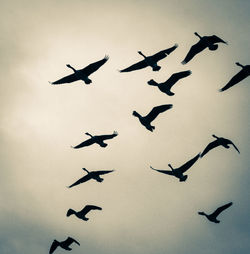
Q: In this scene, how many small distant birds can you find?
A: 13